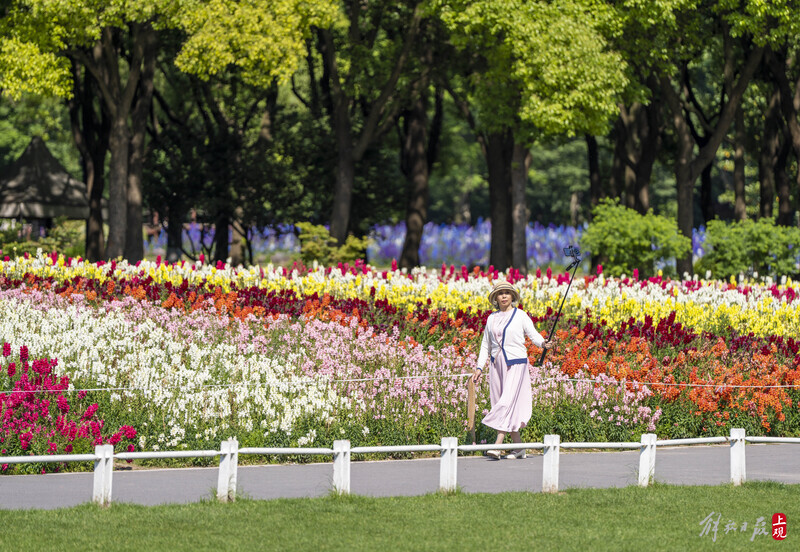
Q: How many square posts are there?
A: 7